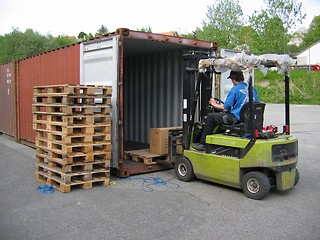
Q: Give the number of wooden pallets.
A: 12